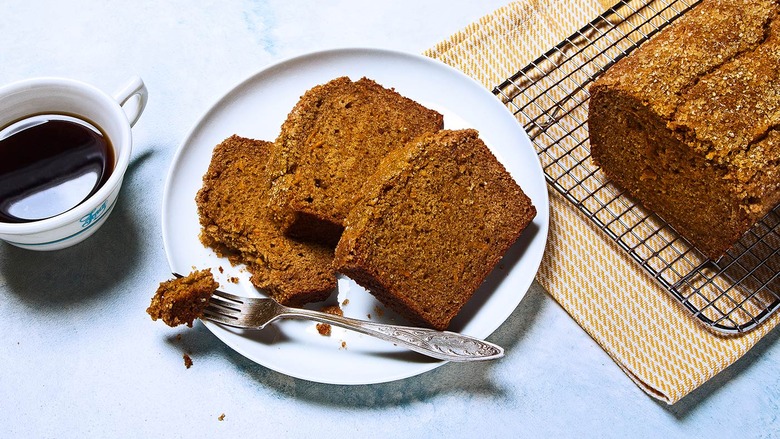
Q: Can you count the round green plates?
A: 0